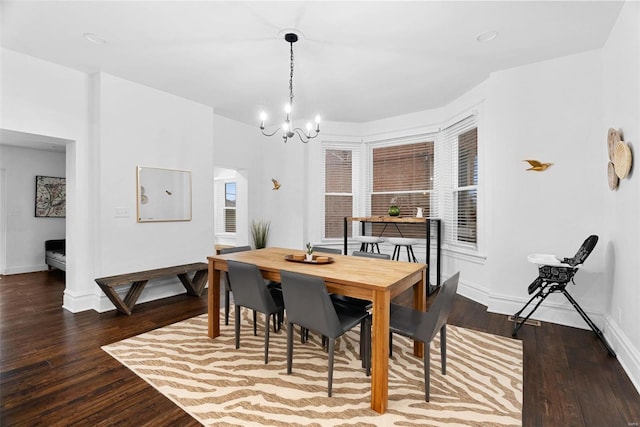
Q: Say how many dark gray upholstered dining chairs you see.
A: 6